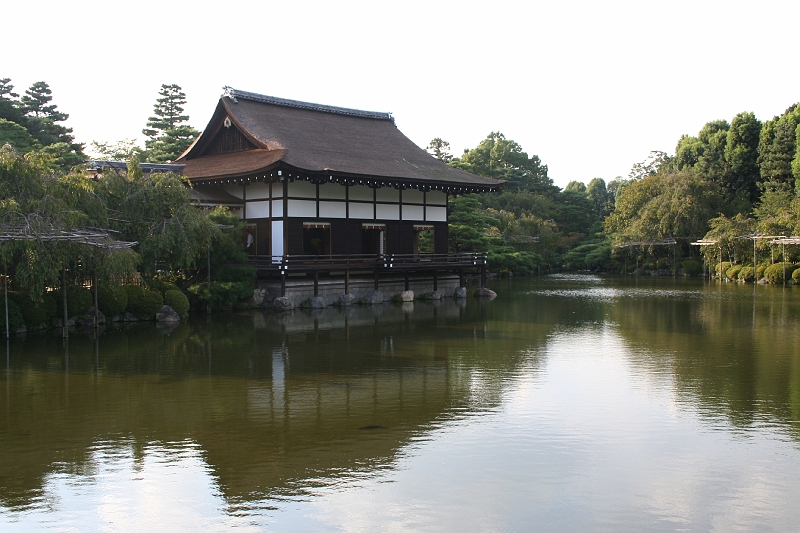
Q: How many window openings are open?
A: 3